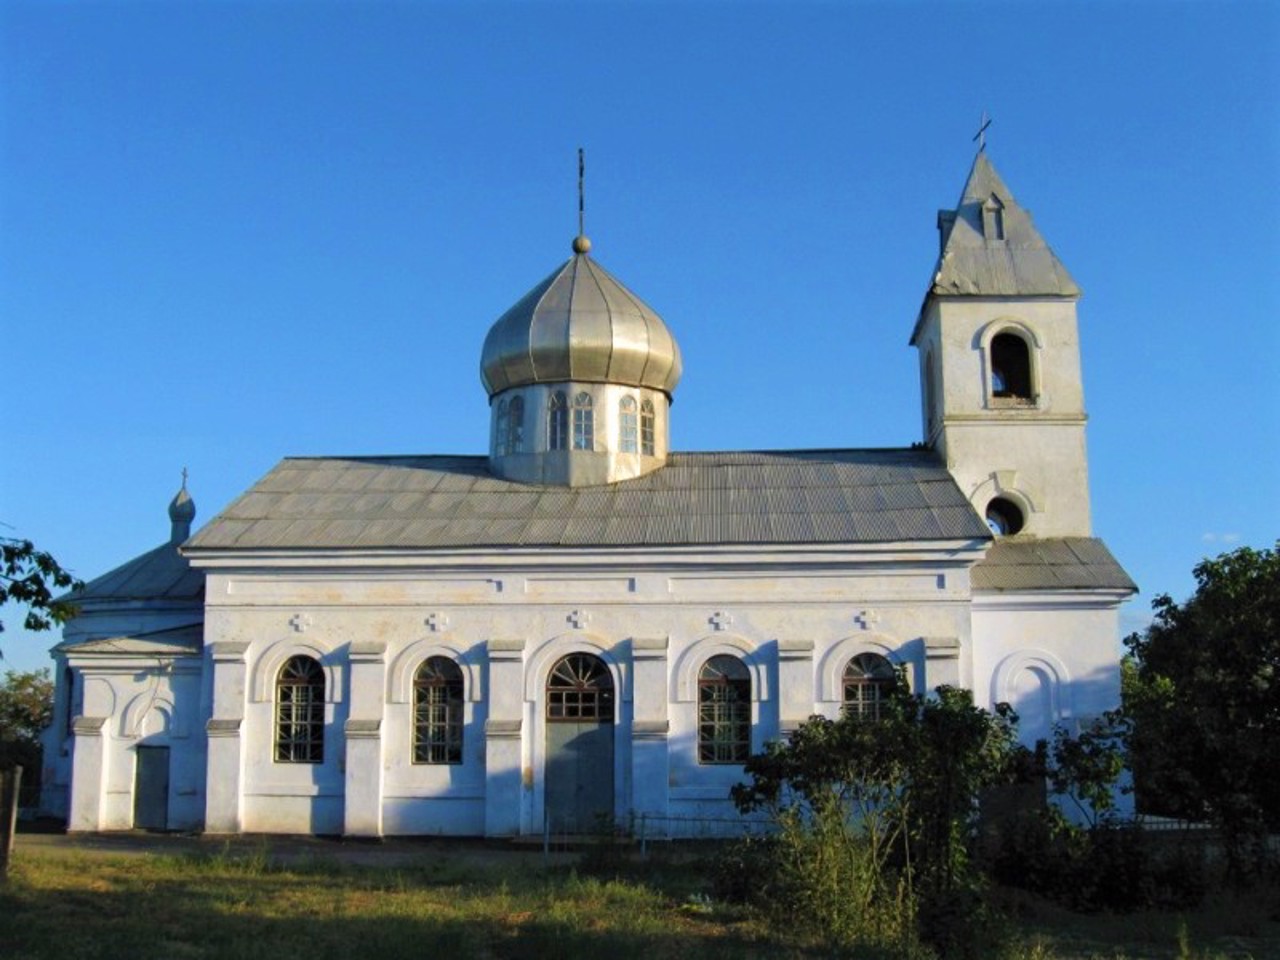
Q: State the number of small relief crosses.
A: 5